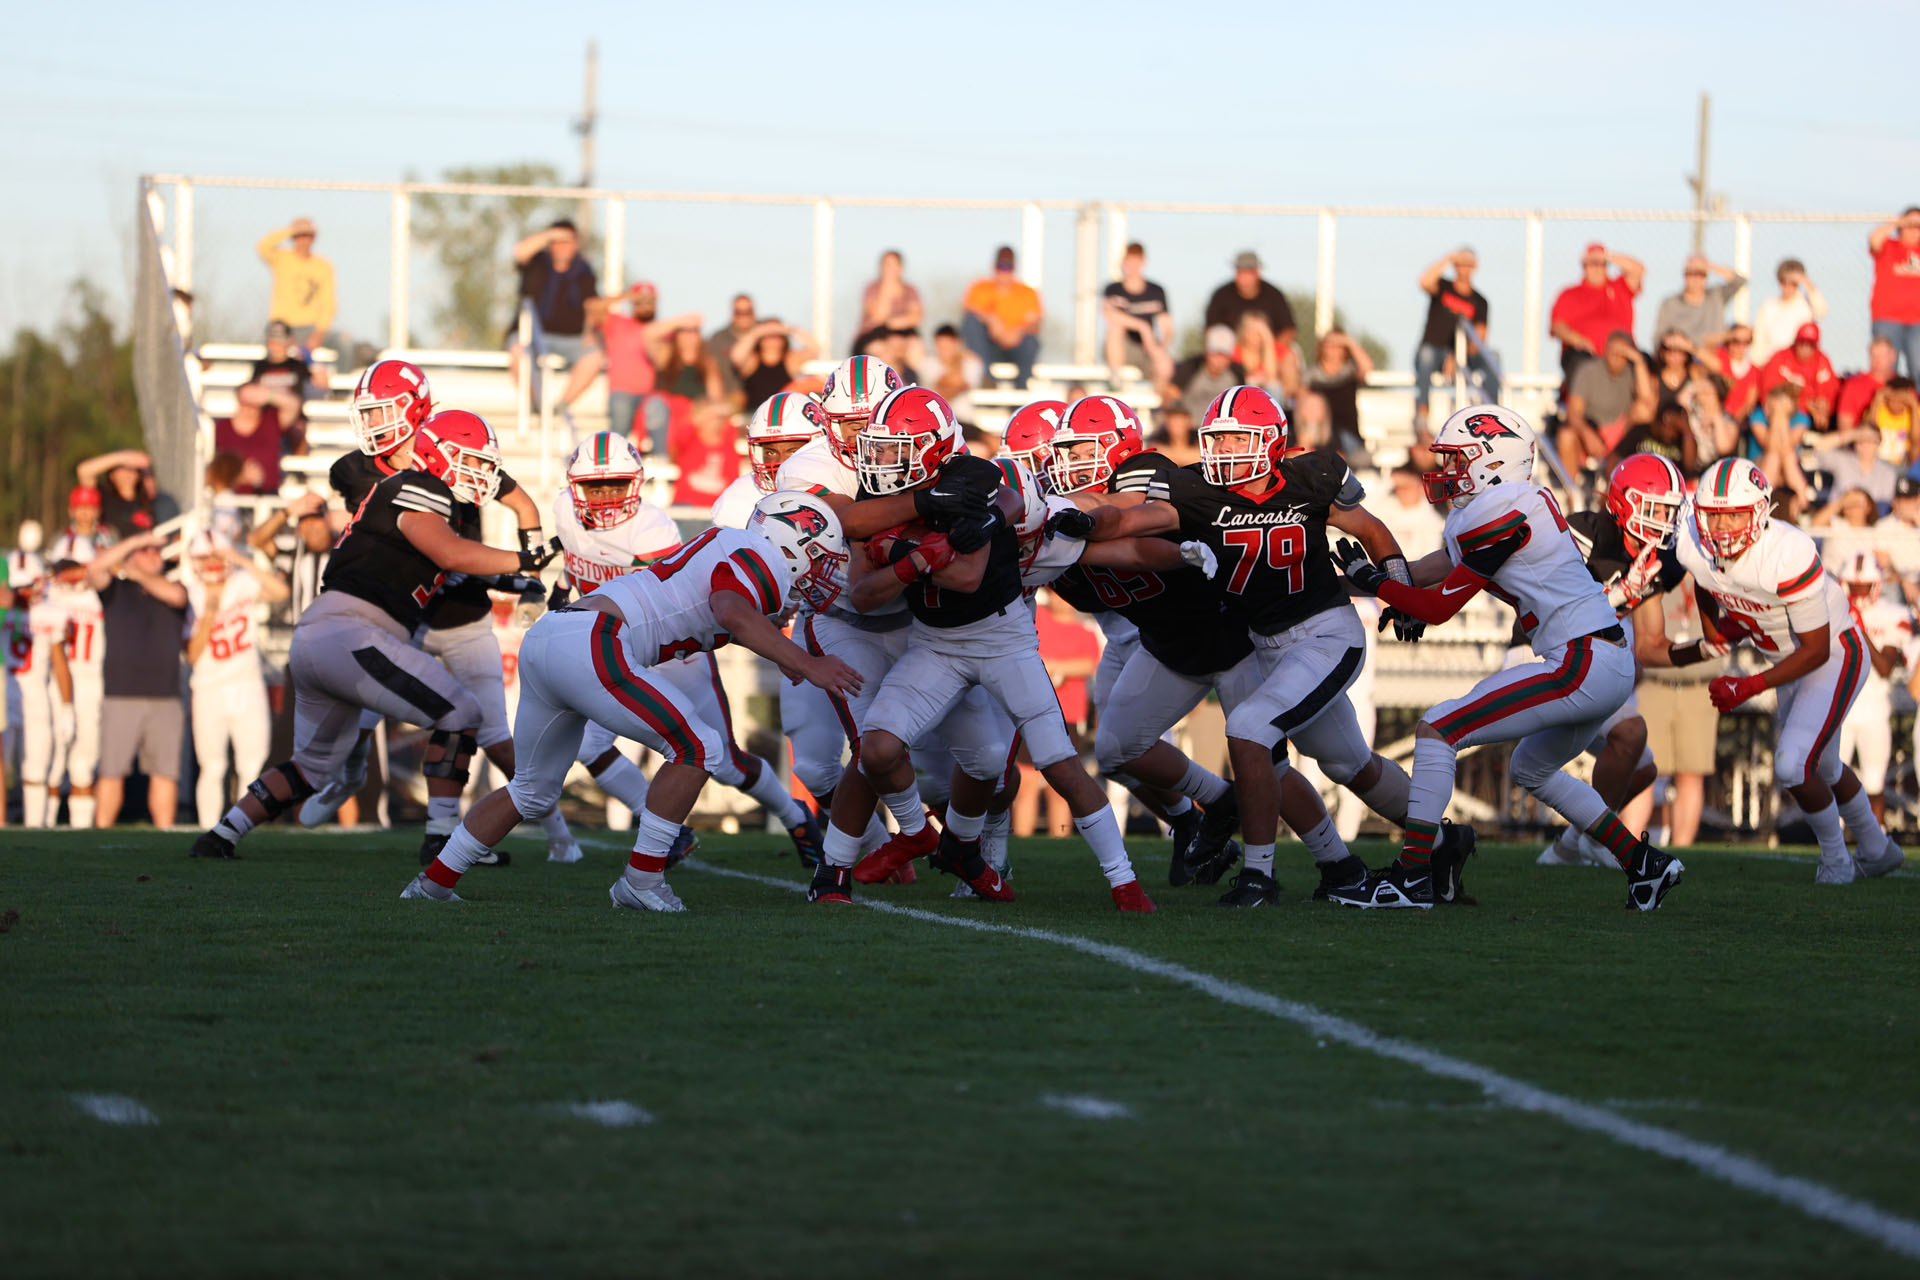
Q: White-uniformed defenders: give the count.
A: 7